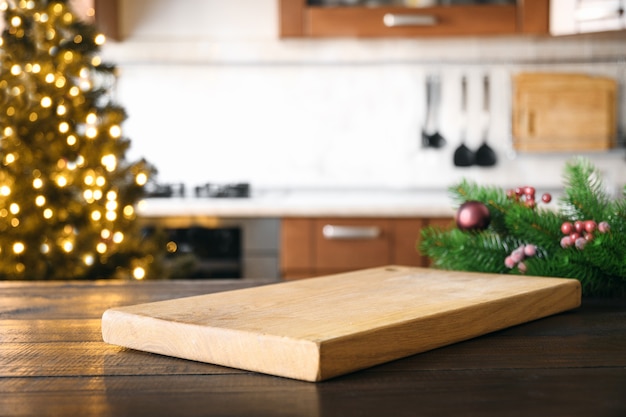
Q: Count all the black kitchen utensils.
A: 4